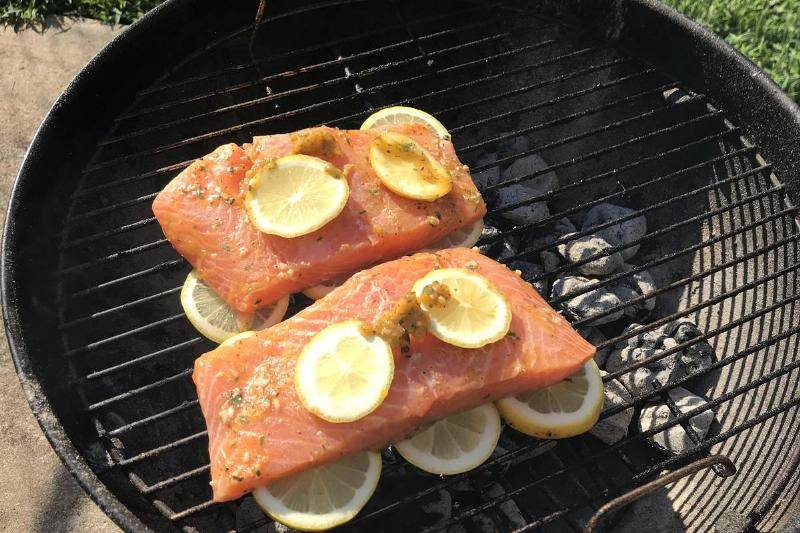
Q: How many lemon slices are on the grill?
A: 12